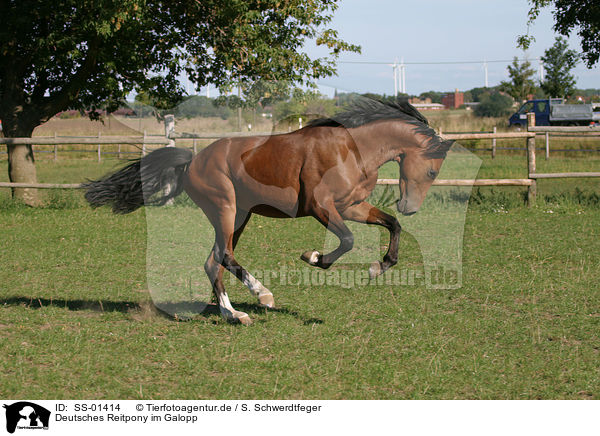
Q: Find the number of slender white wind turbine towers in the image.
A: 5